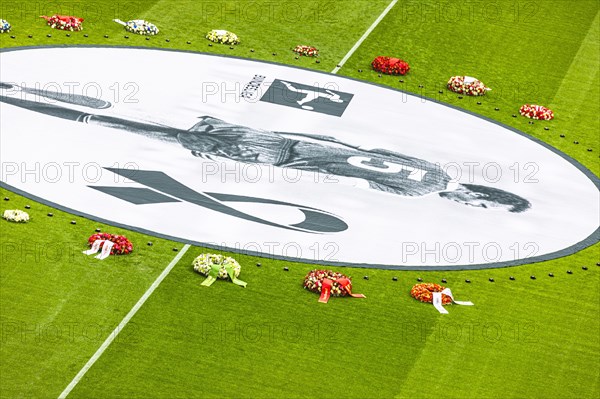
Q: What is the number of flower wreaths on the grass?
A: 13